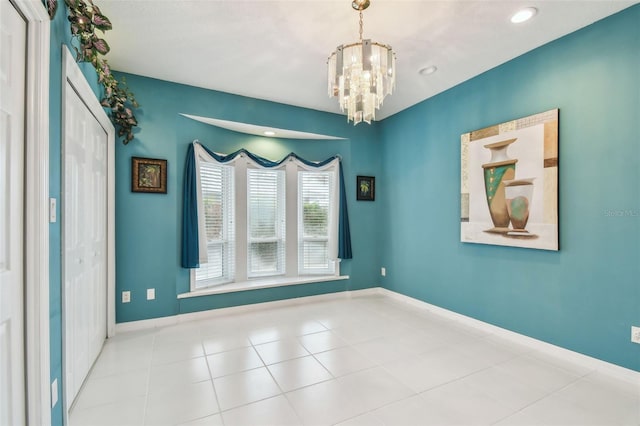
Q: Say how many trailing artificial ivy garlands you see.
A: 1